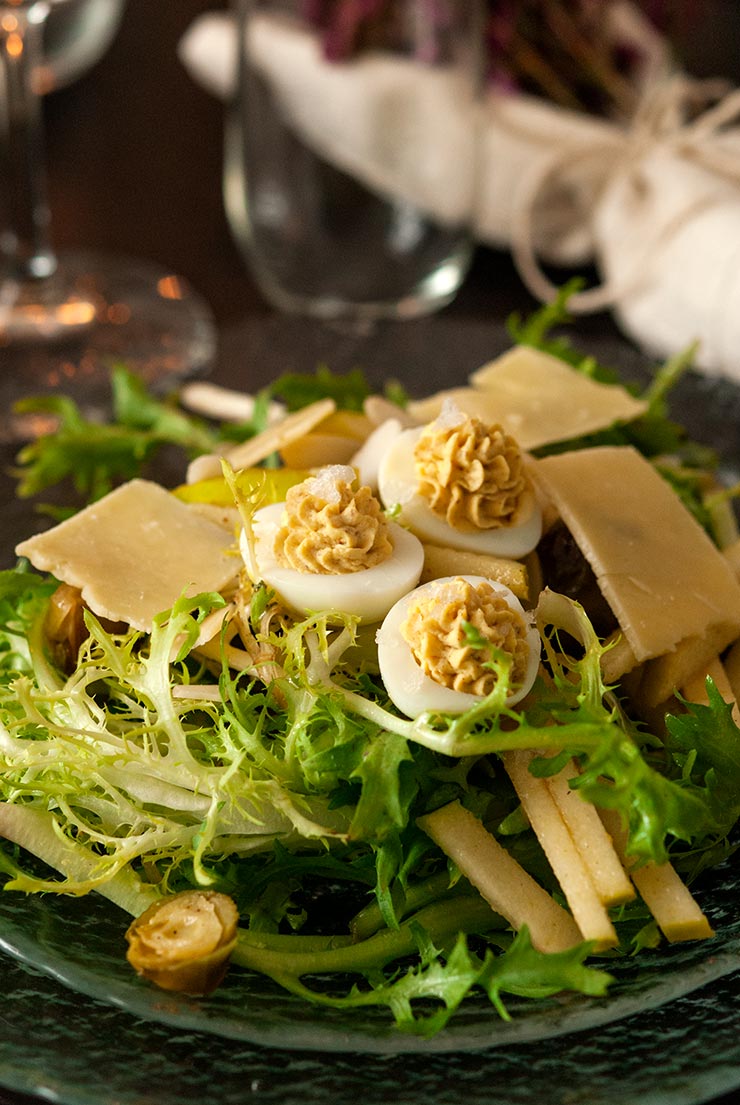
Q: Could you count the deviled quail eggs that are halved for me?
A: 3